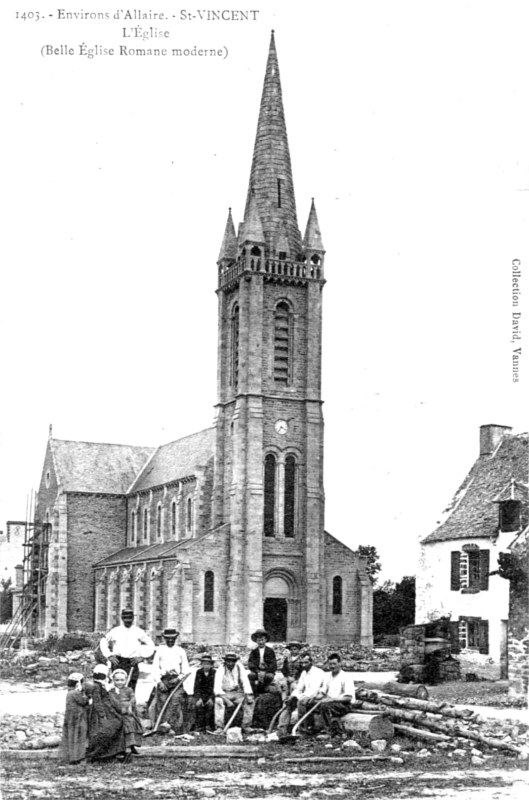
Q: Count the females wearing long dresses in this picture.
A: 3